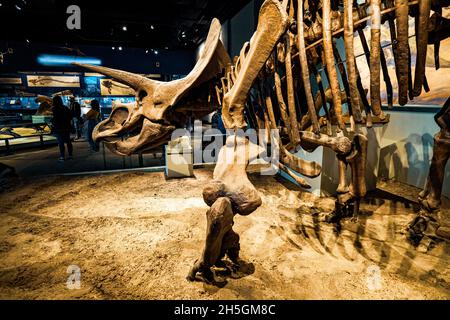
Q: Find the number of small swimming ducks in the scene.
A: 0